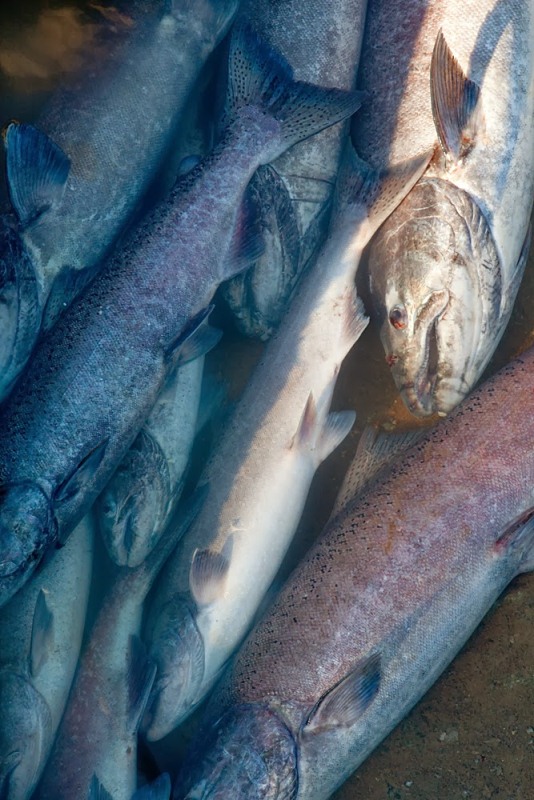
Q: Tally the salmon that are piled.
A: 9